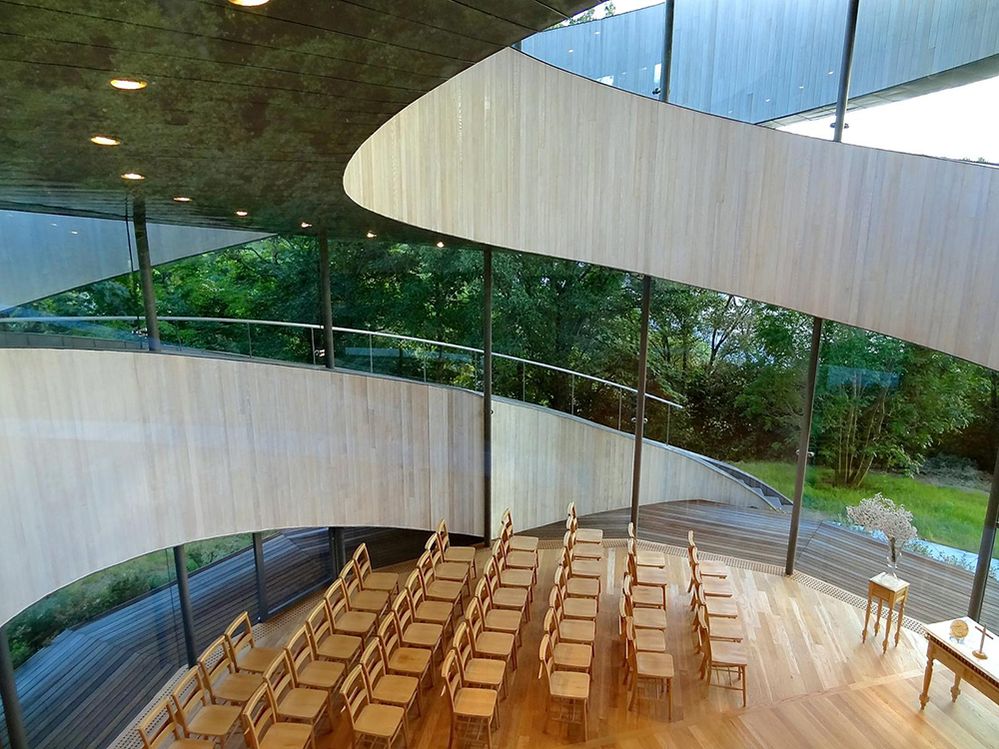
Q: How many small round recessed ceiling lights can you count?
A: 9